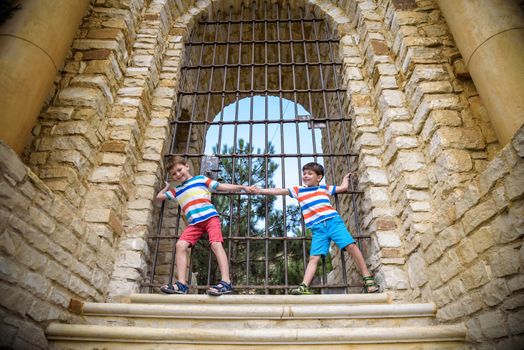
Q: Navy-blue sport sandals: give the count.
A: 2